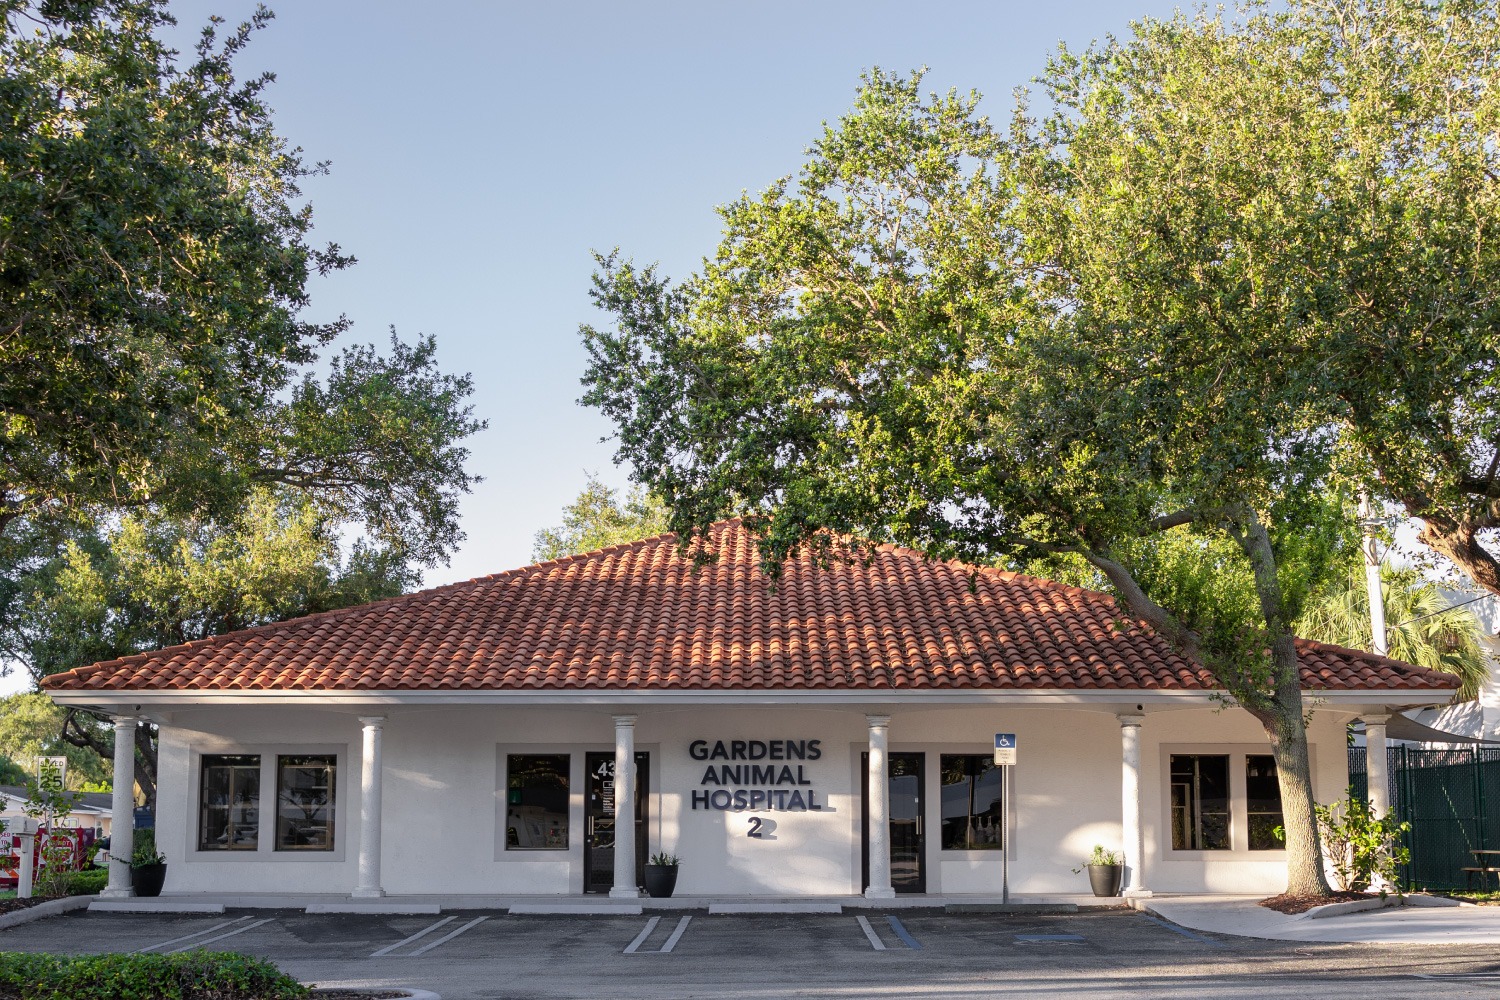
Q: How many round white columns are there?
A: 6